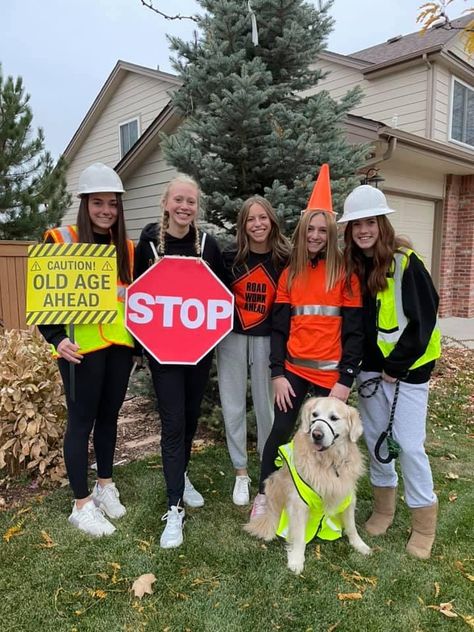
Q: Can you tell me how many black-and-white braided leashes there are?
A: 1